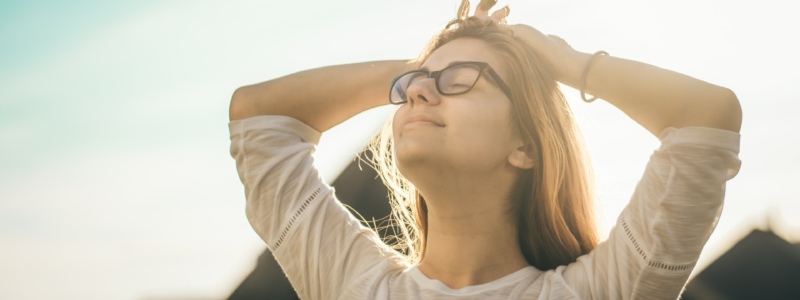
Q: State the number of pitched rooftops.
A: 2